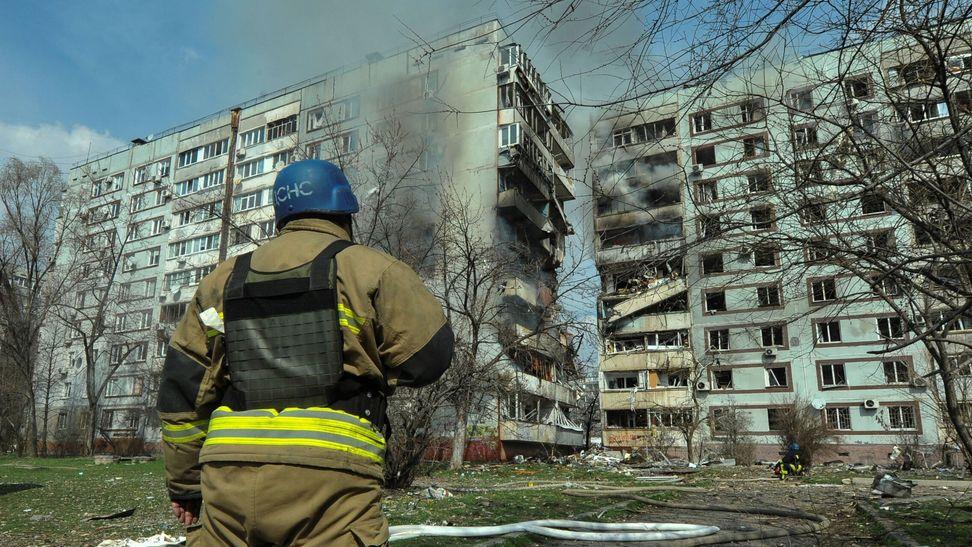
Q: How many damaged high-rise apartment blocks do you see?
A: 2